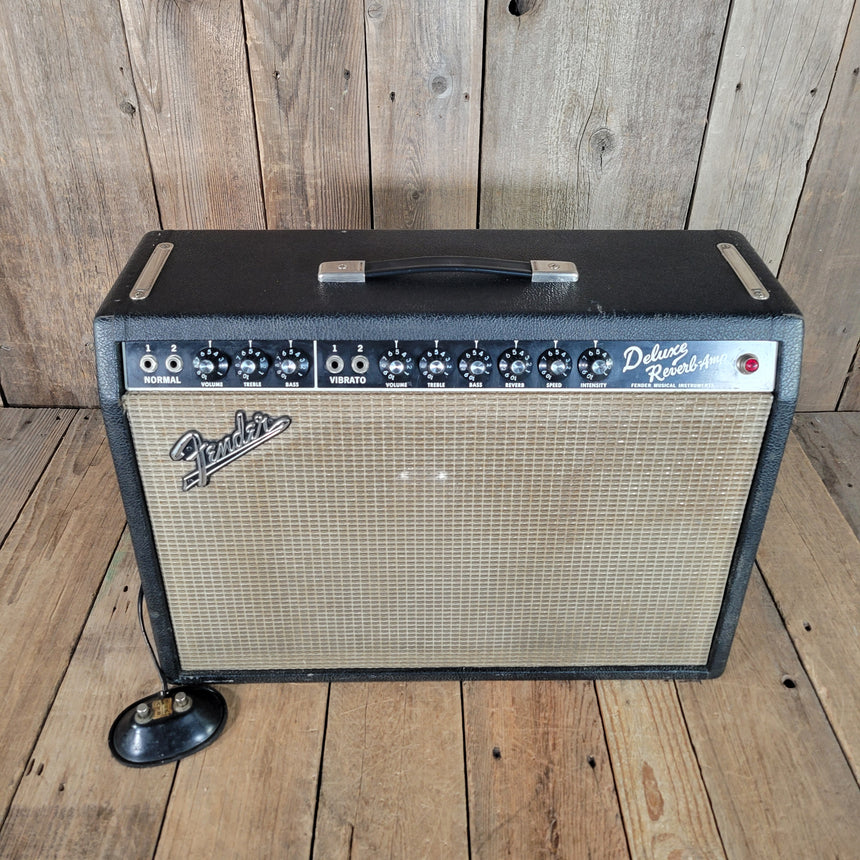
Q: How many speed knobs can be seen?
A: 1